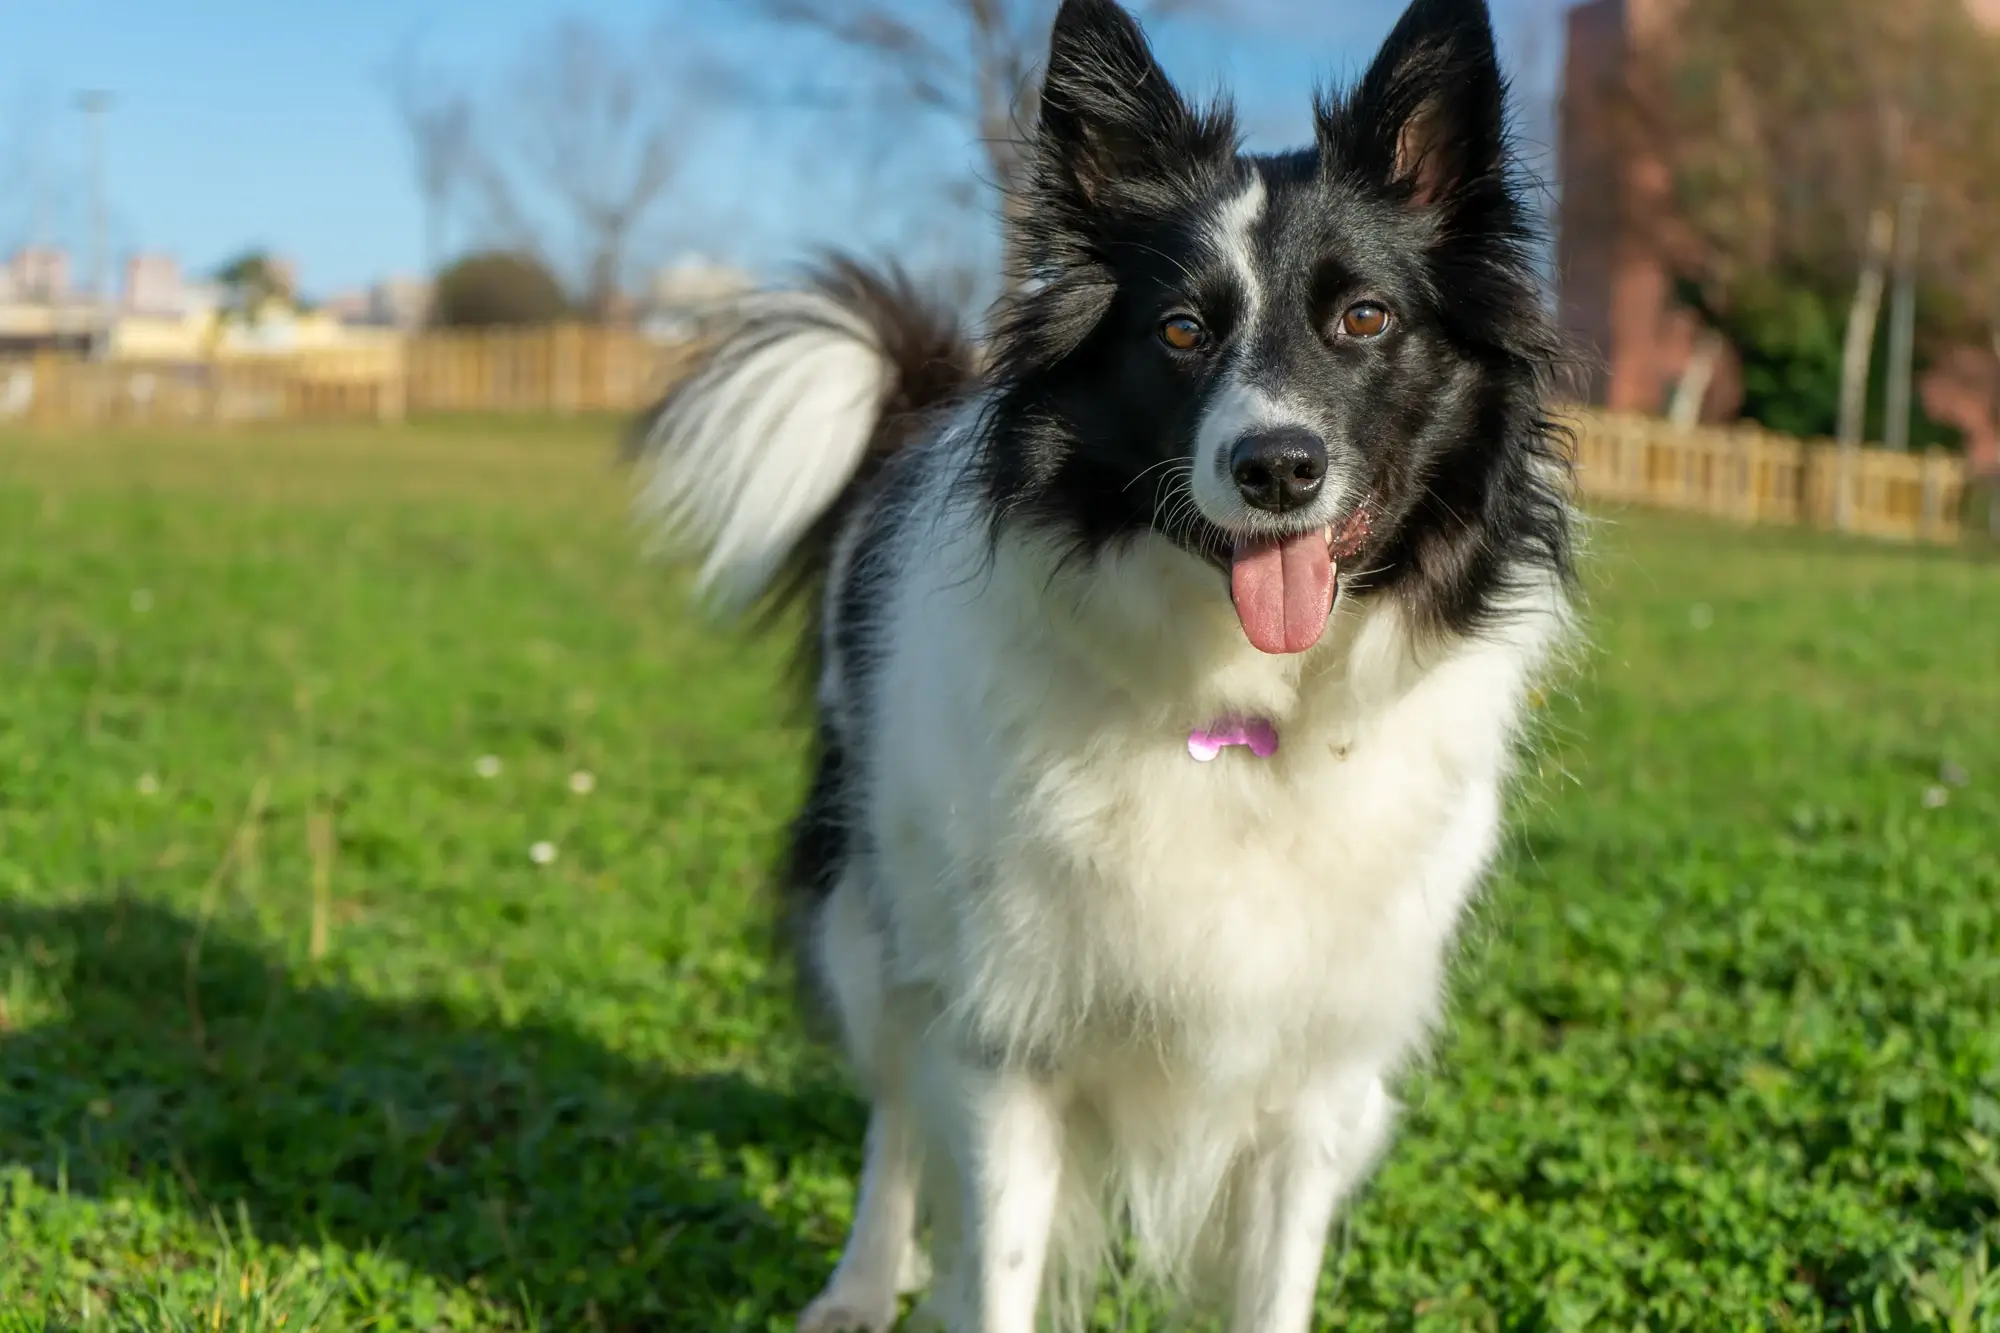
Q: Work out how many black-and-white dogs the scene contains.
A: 1